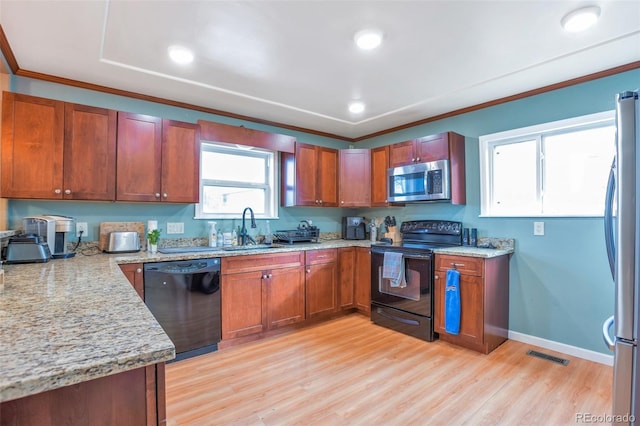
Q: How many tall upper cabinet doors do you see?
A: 8